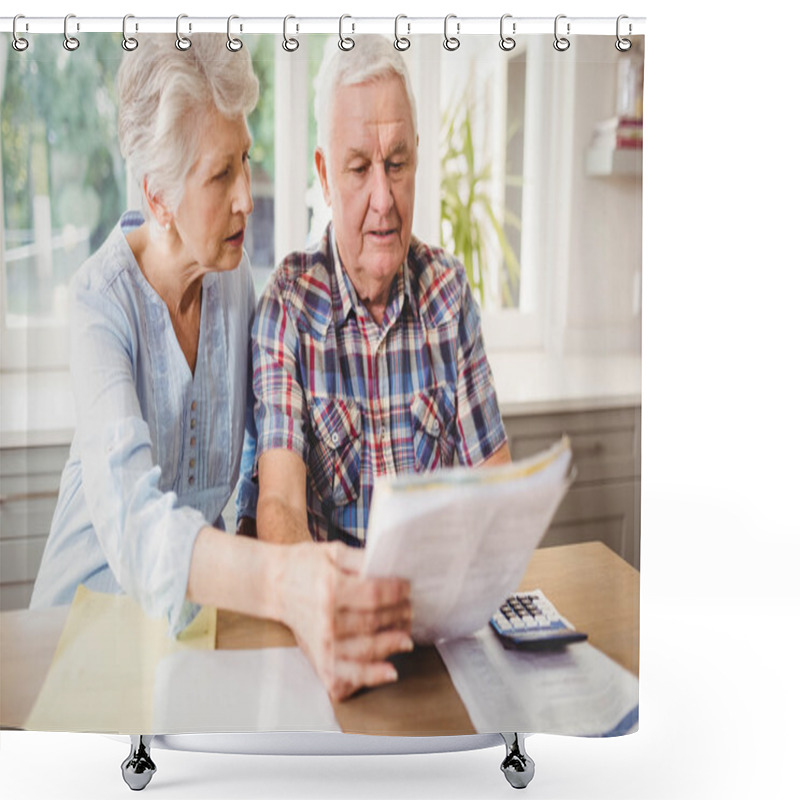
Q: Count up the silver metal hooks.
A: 12